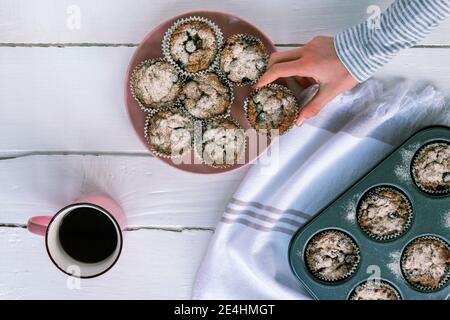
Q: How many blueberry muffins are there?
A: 12